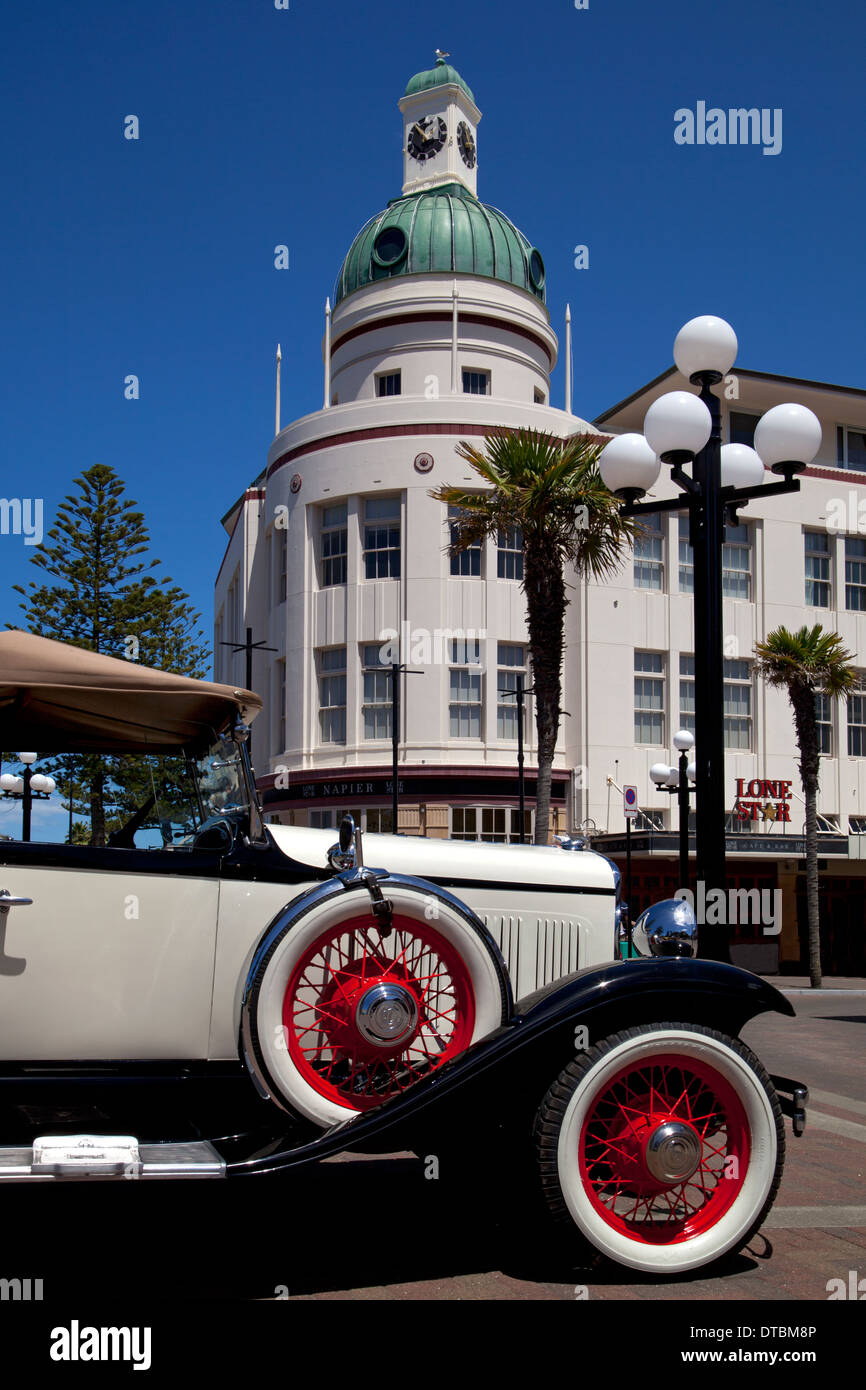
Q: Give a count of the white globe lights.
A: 14